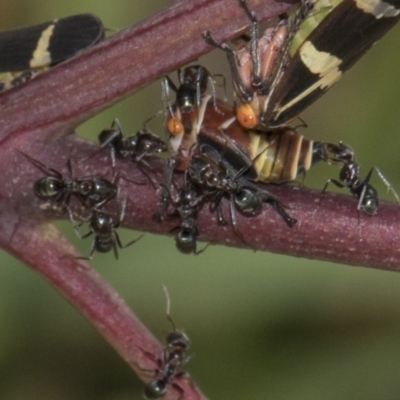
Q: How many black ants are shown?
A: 8